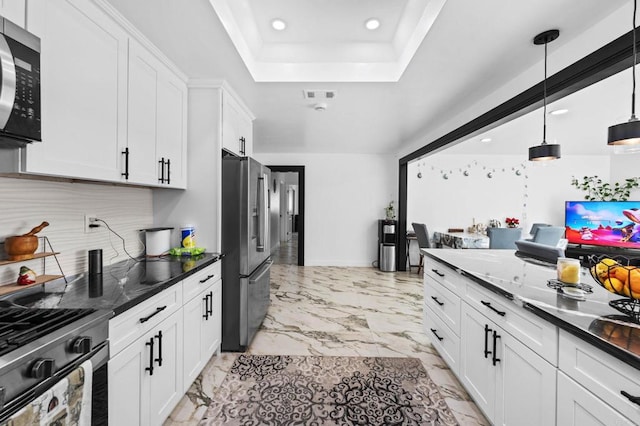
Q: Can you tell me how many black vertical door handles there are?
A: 11